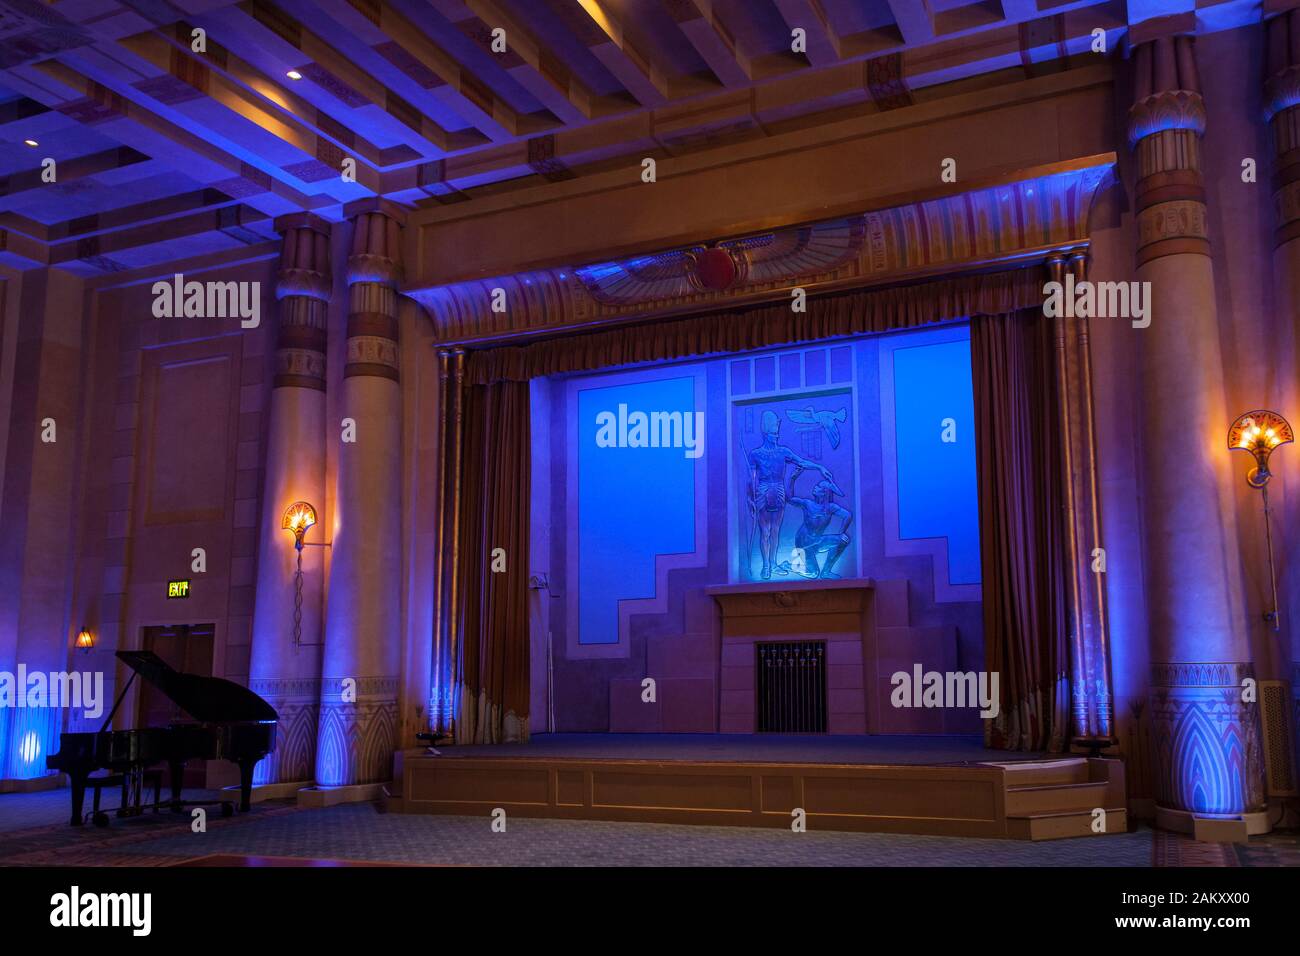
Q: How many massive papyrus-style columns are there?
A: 4